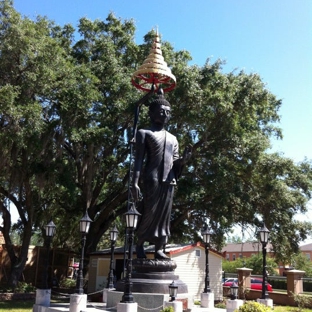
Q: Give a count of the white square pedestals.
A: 8